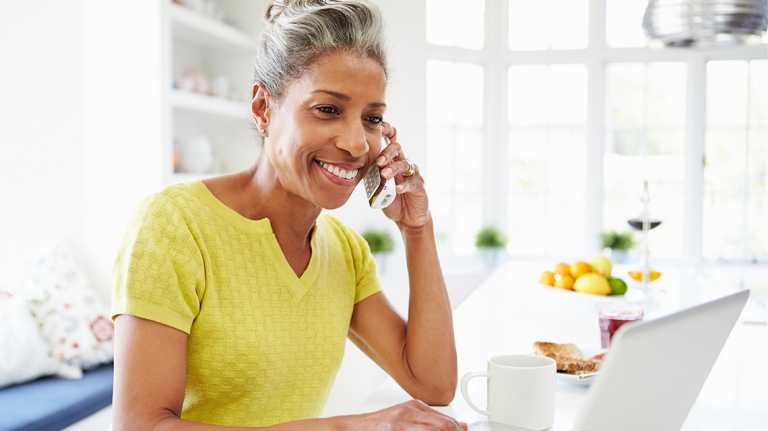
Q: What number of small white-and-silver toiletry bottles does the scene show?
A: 0